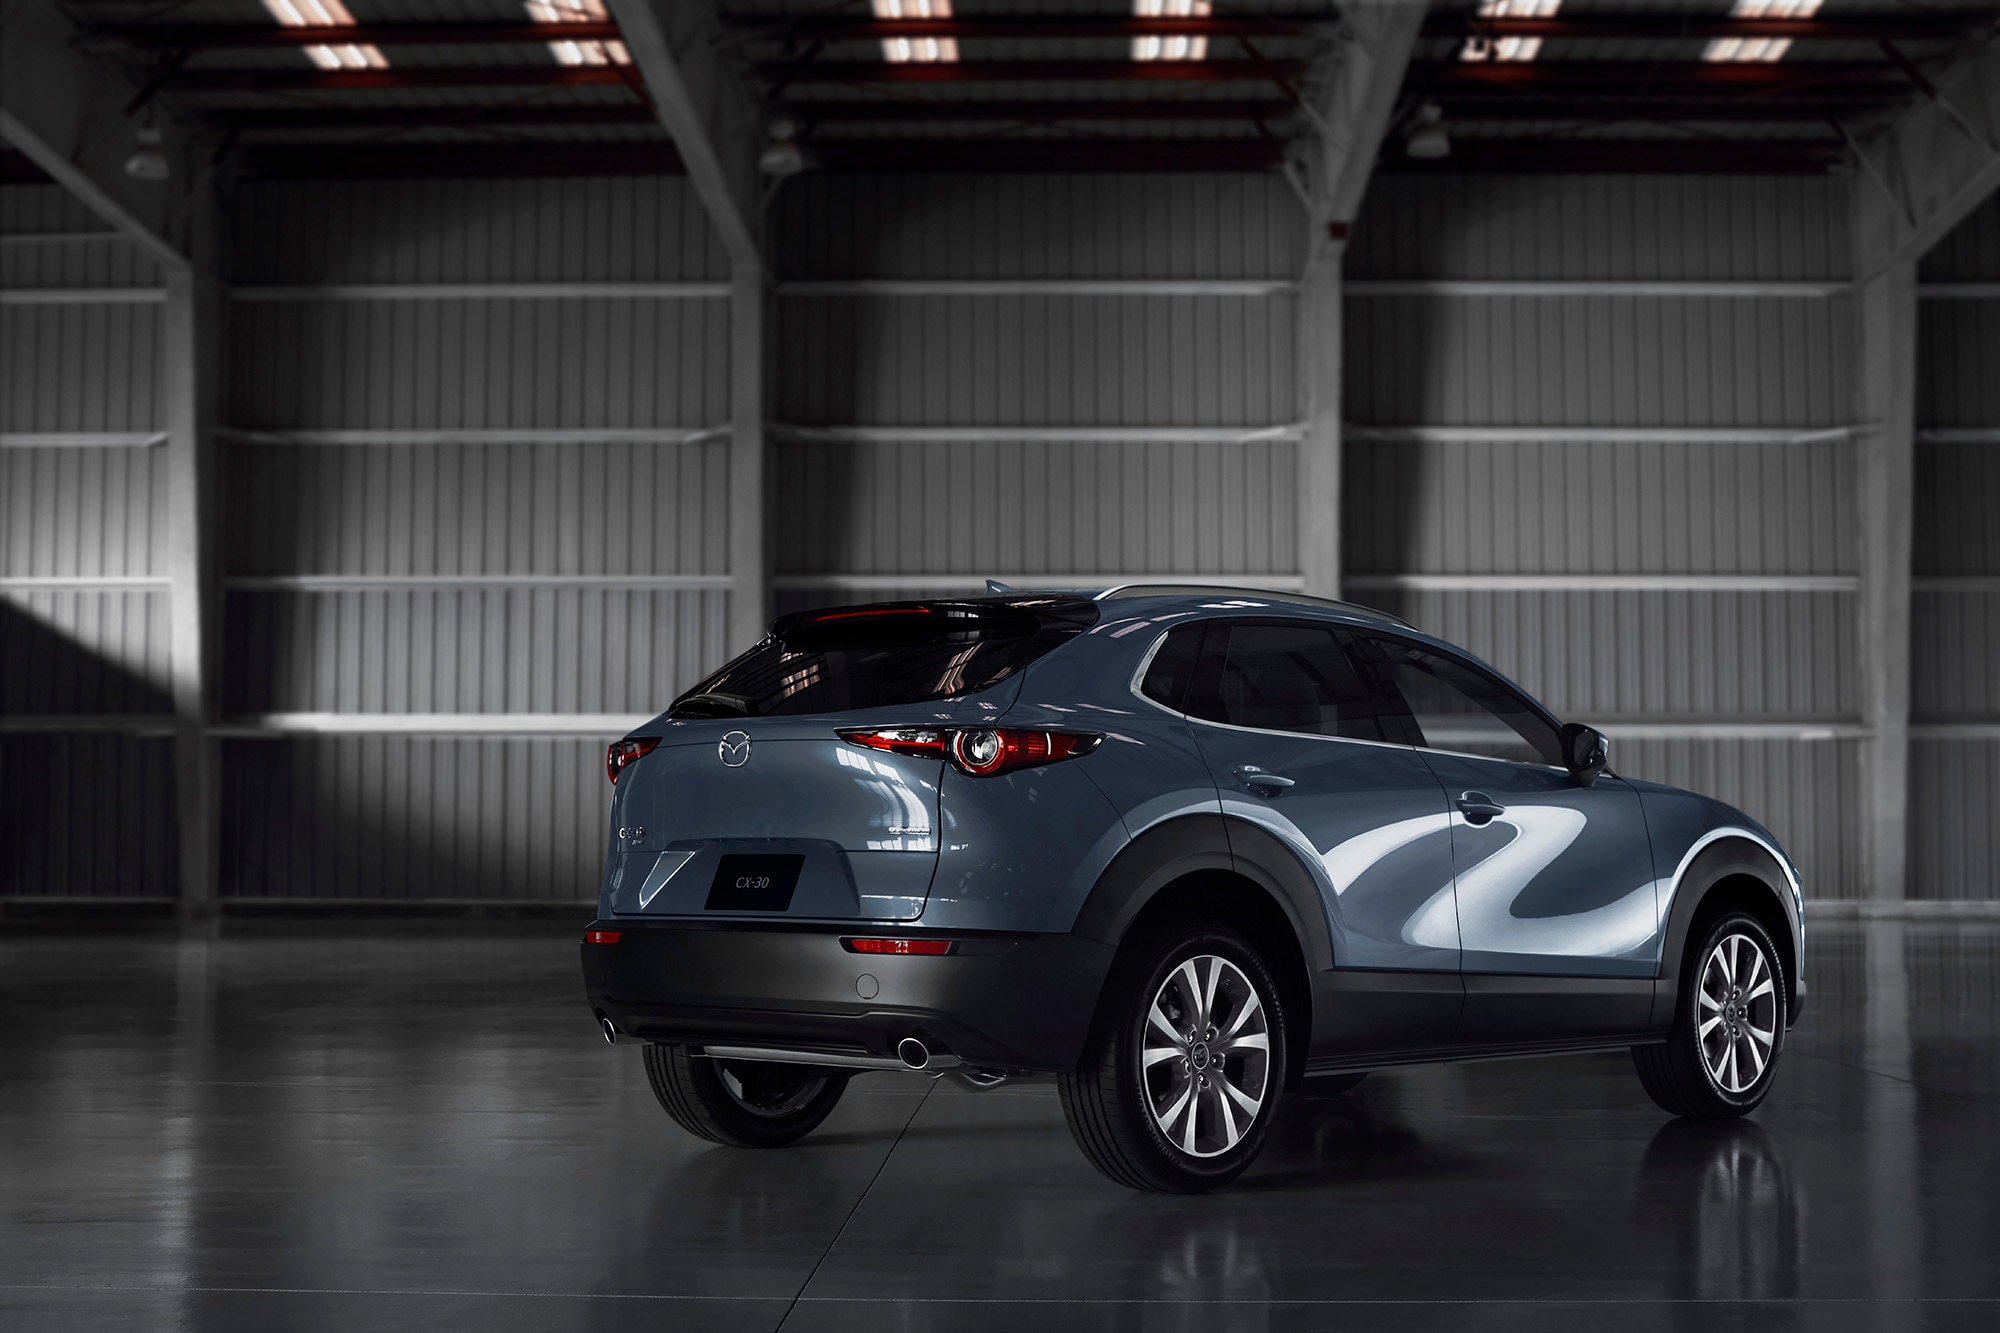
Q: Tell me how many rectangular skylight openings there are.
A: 12